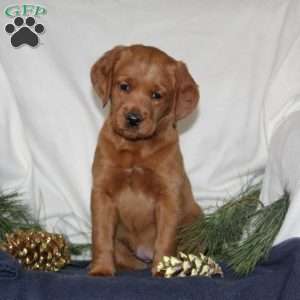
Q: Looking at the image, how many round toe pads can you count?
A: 4